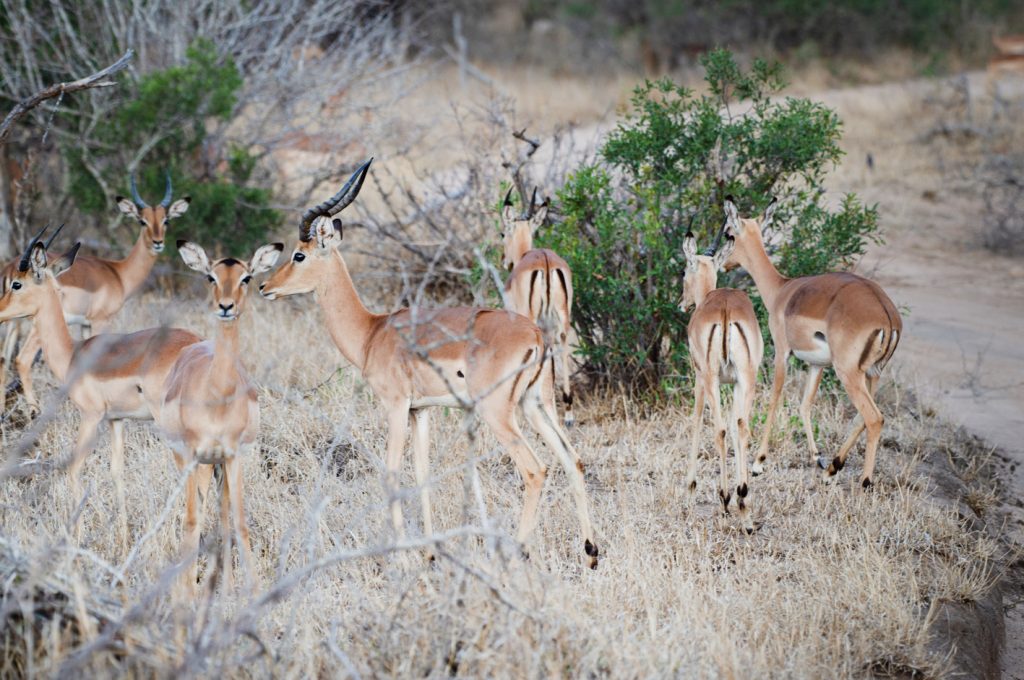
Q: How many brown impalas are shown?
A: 7